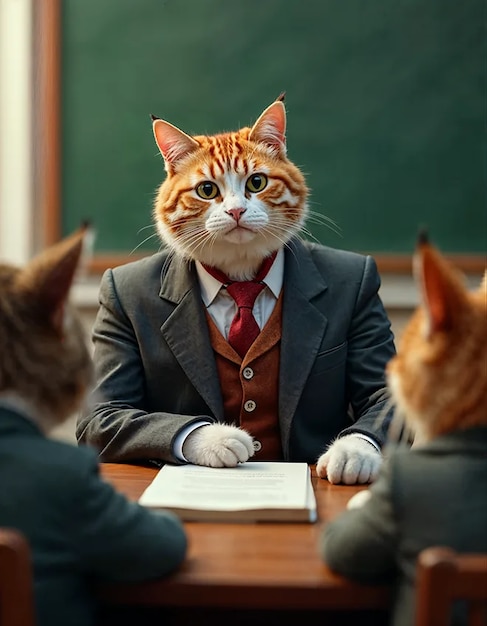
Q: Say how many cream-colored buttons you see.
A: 3